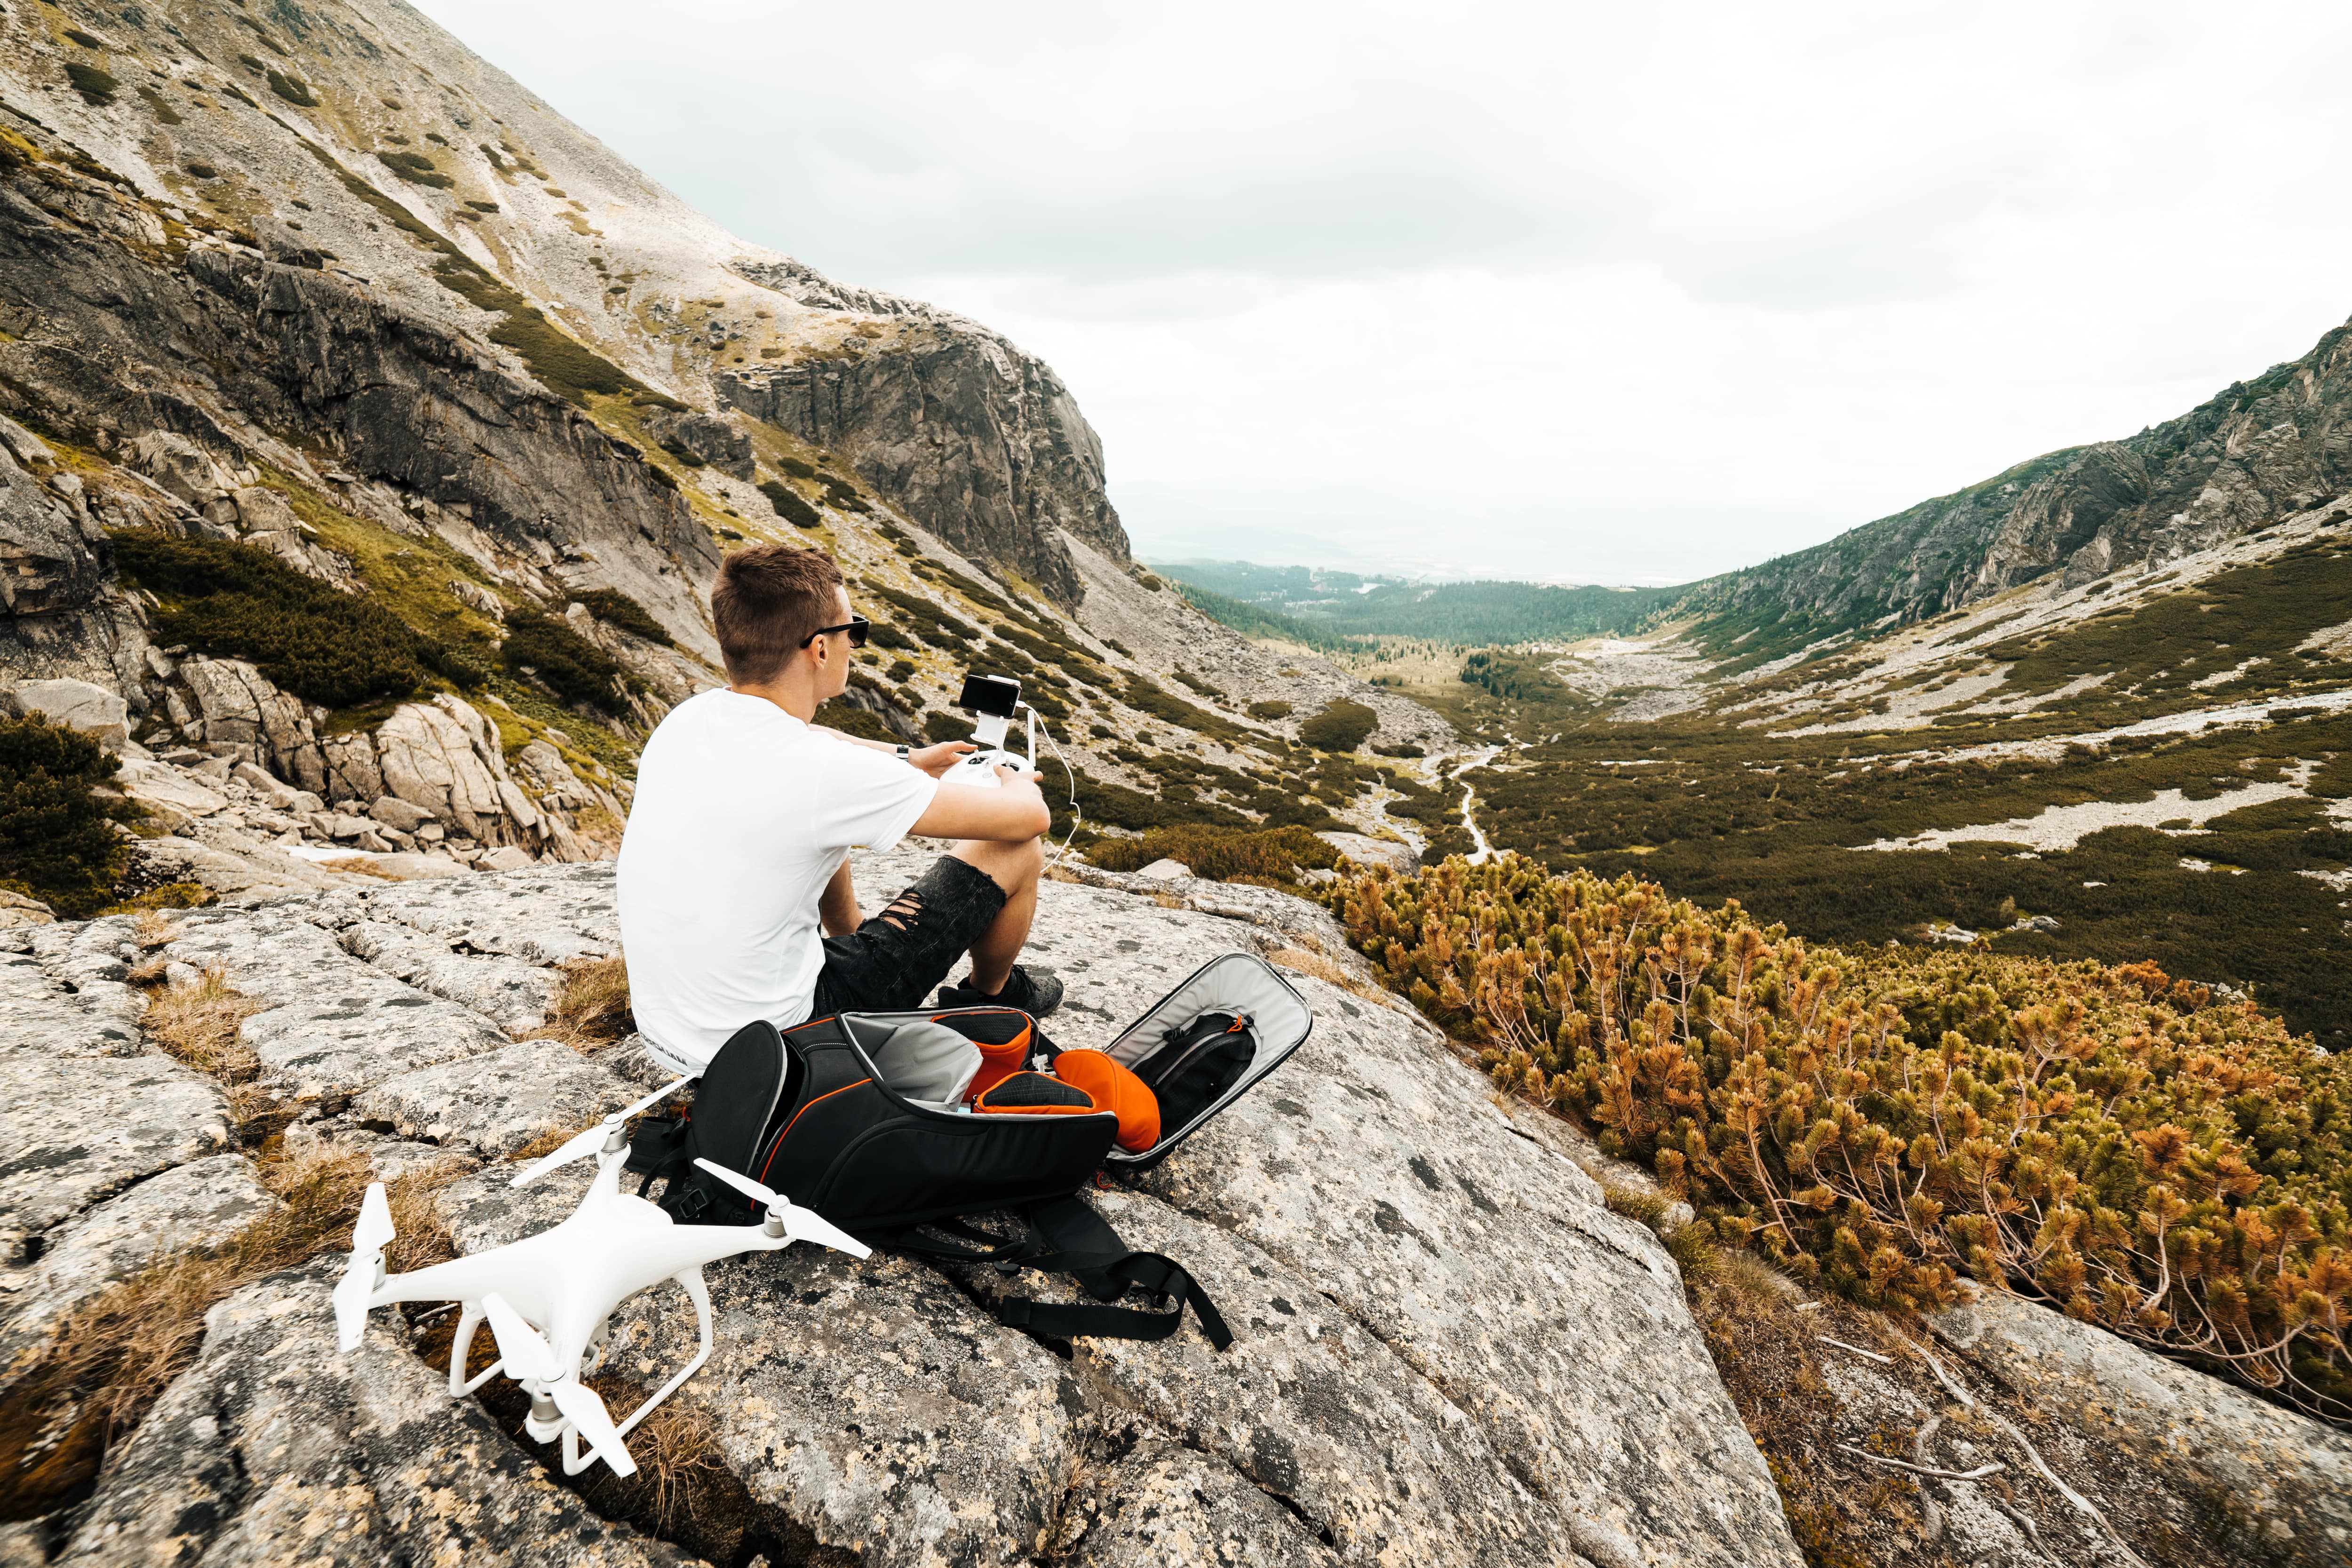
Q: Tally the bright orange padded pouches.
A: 3